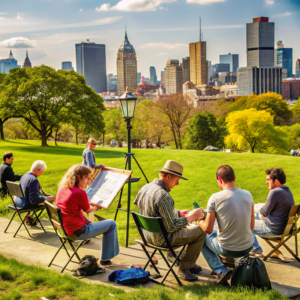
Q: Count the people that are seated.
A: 6